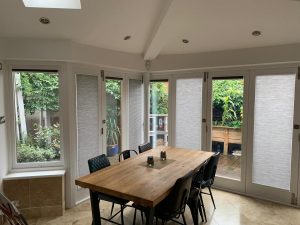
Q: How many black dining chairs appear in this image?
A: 6